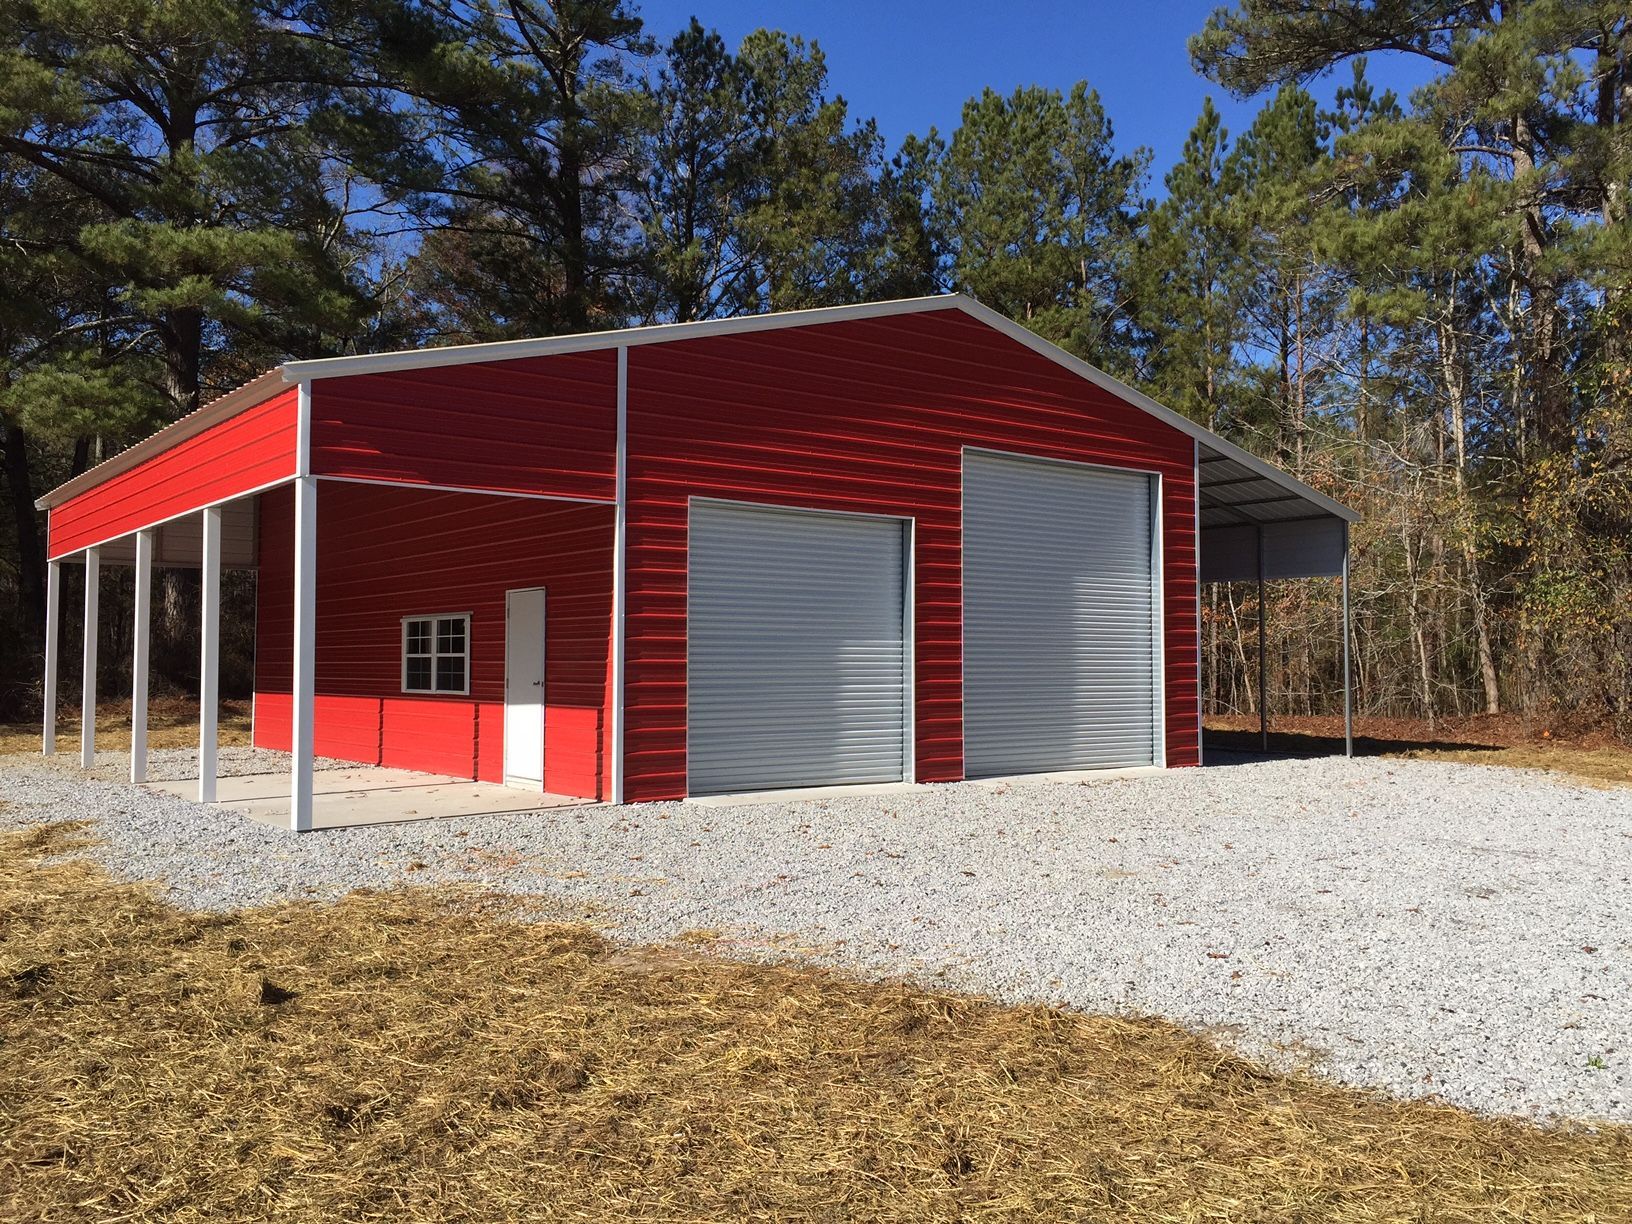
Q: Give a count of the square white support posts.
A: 5